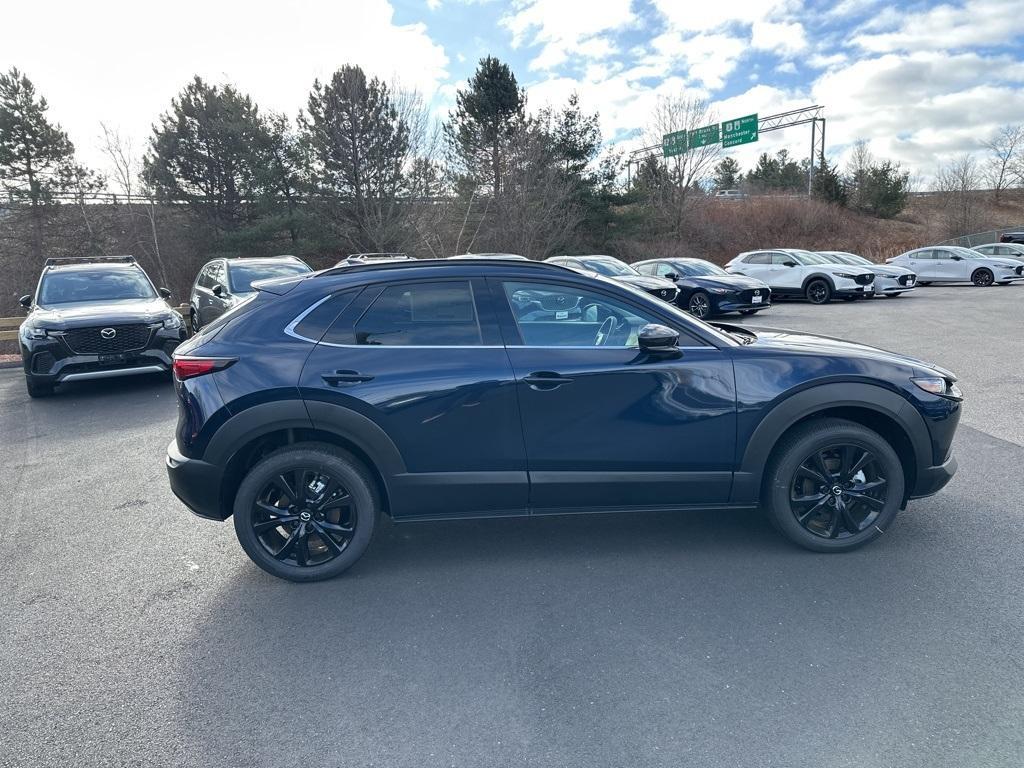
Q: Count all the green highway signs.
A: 3